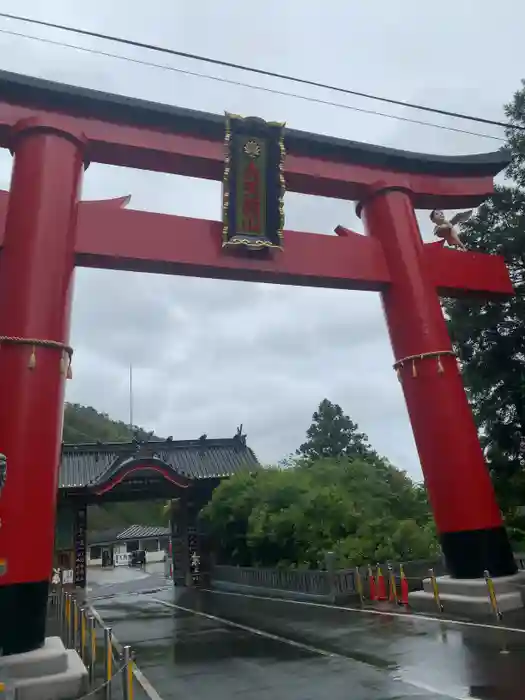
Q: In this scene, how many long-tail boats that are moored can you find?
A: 0